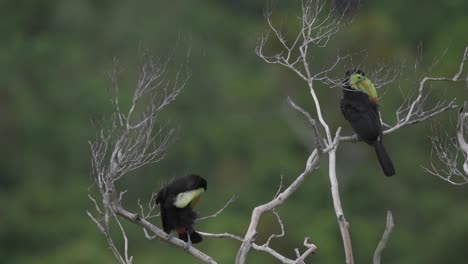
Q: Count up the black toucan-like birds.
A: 2